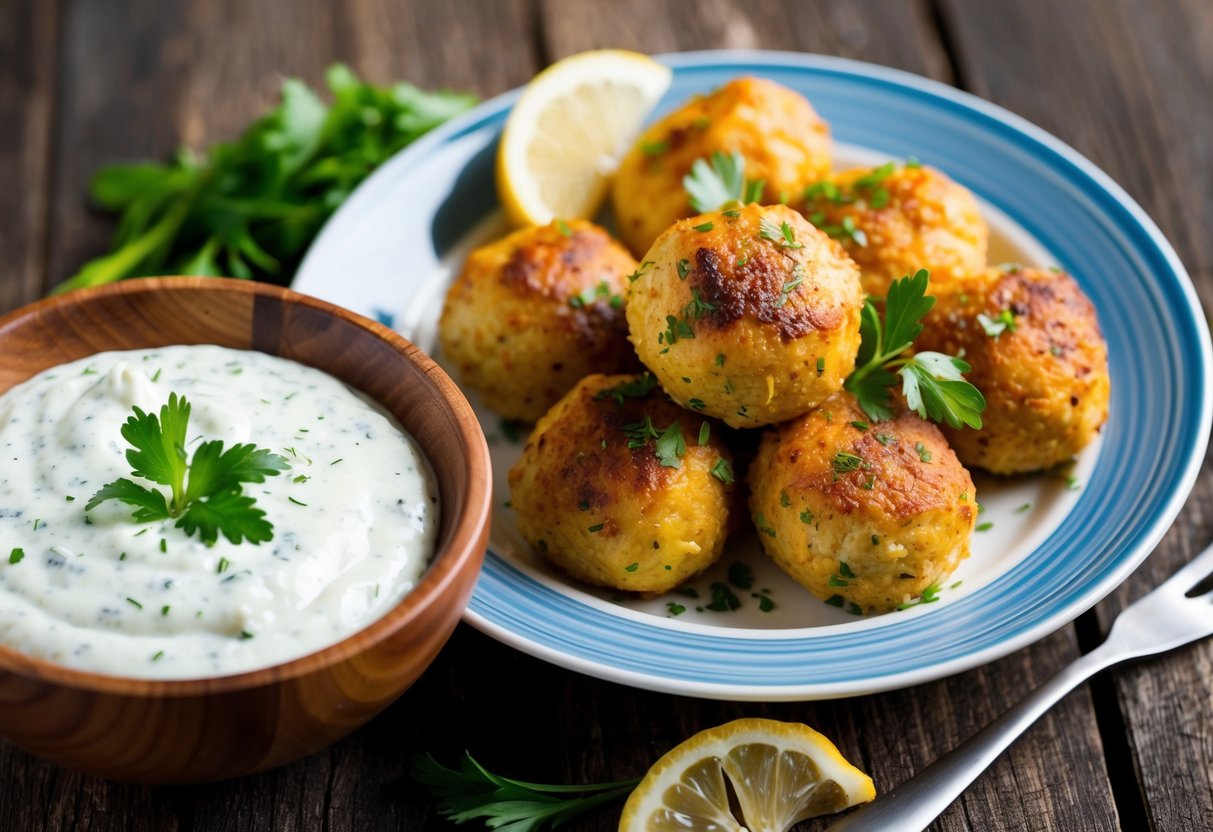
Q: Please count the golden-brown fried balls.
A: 7